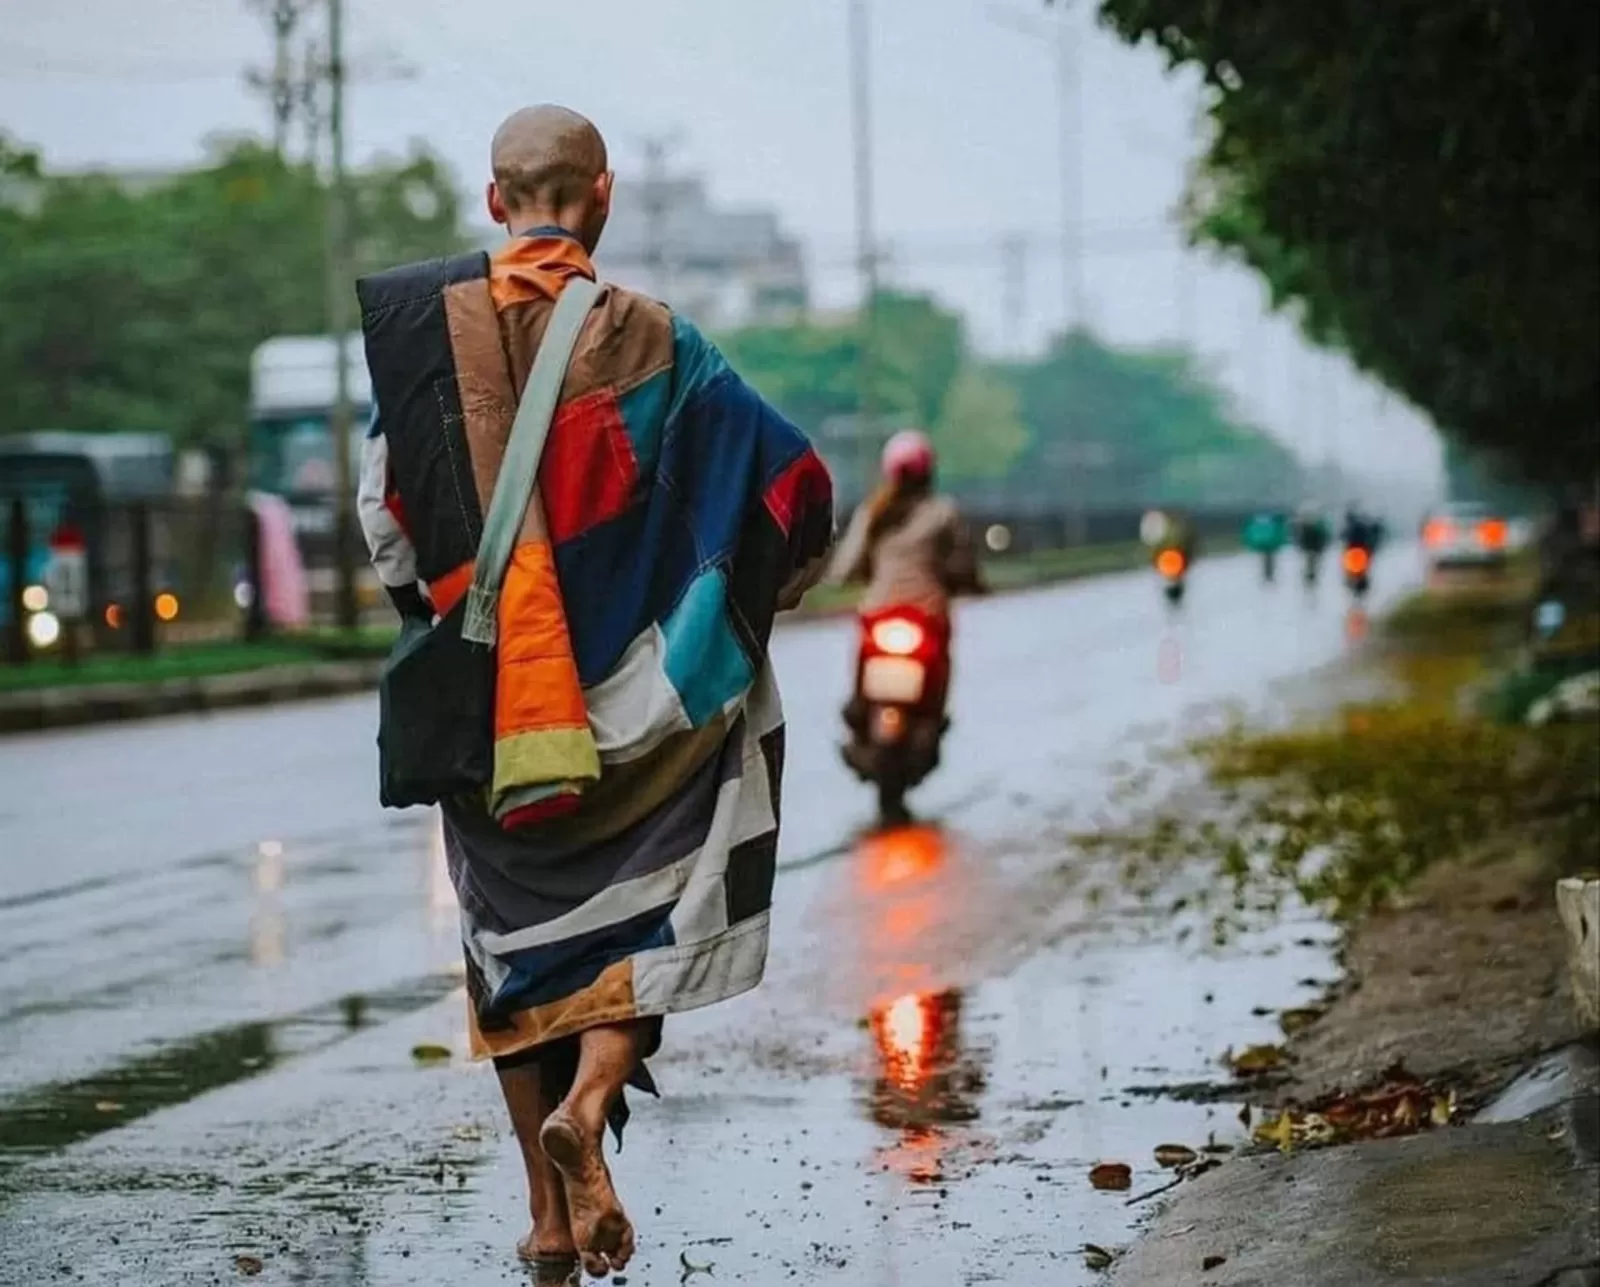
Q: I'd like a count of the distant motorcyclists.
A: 4